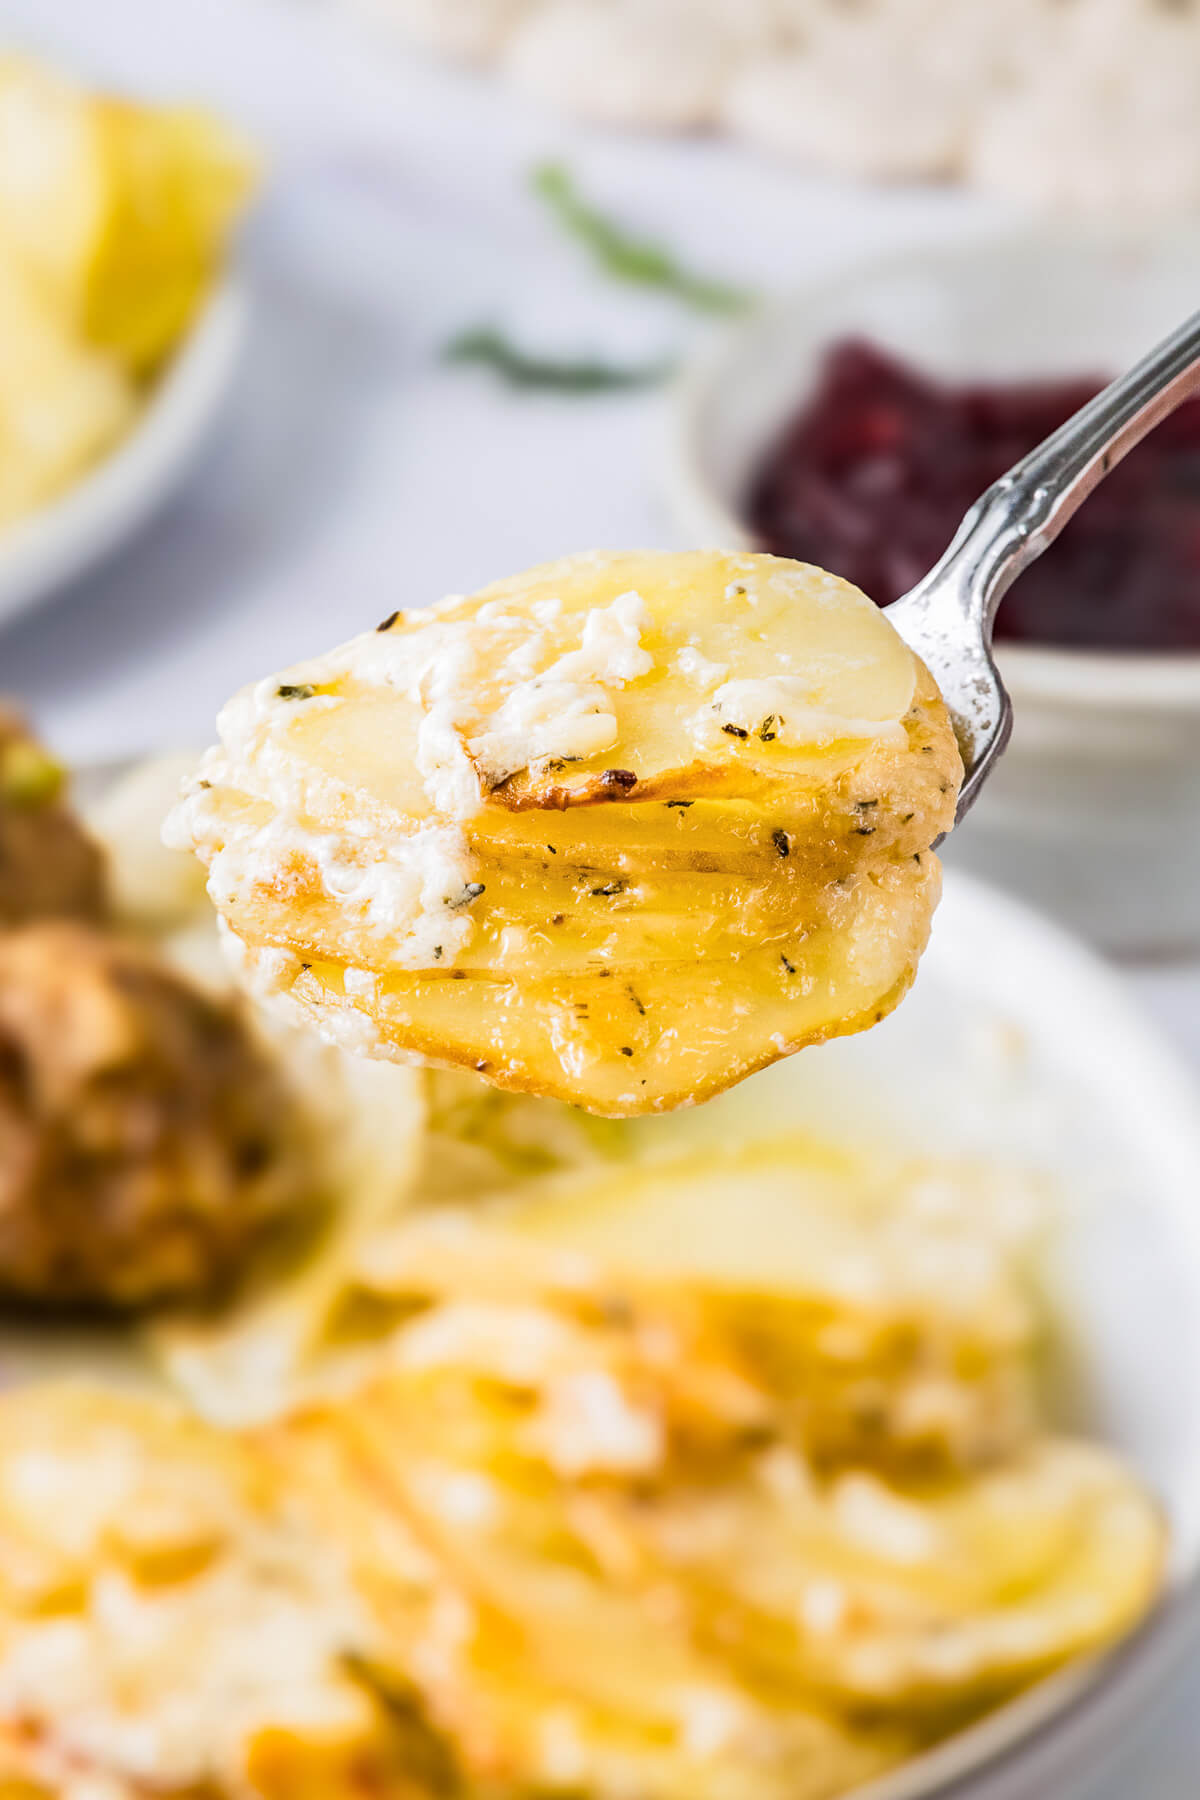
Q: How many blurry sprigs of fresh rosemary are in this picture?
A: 2